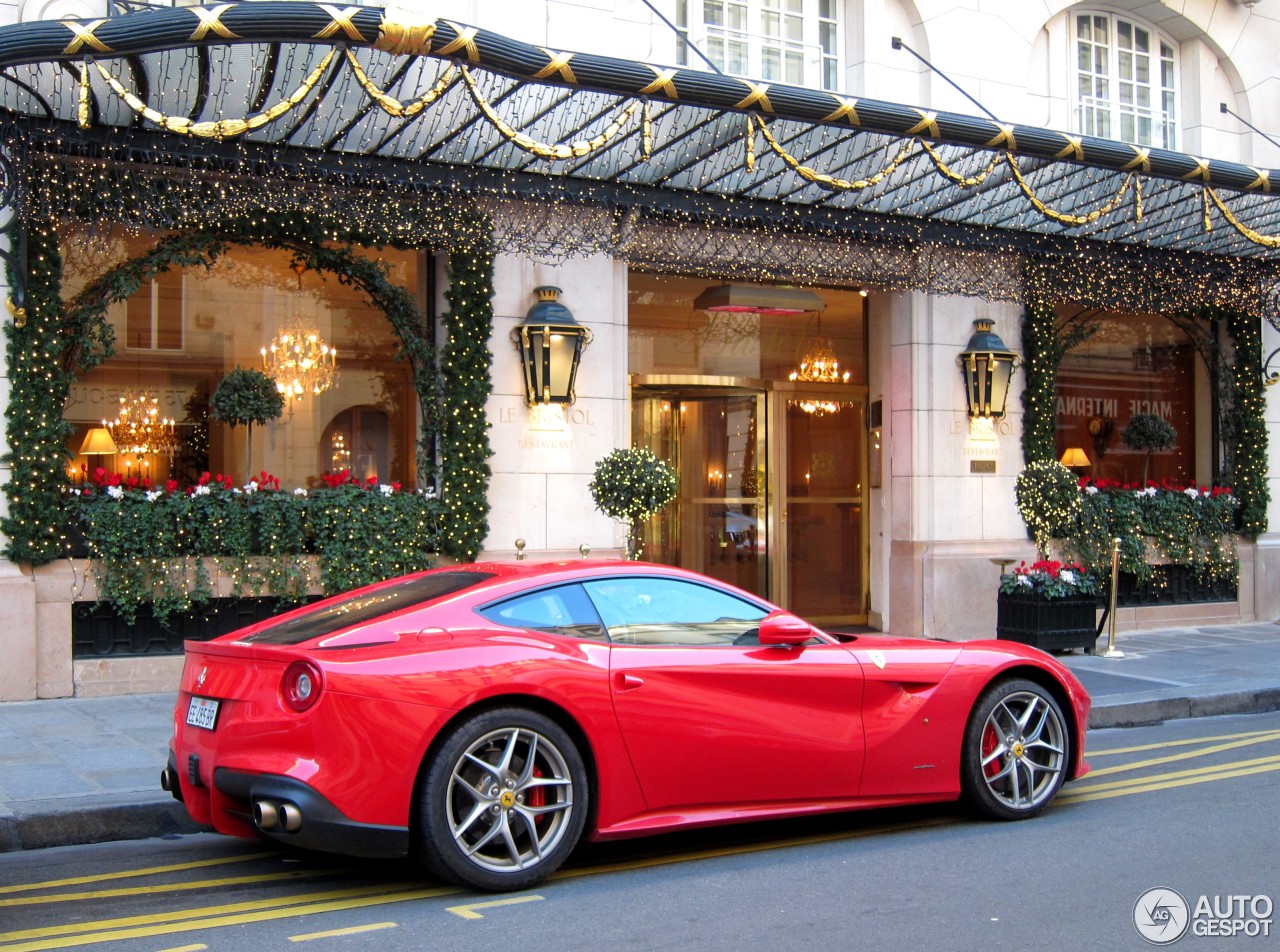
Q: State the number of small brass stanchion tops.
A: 3